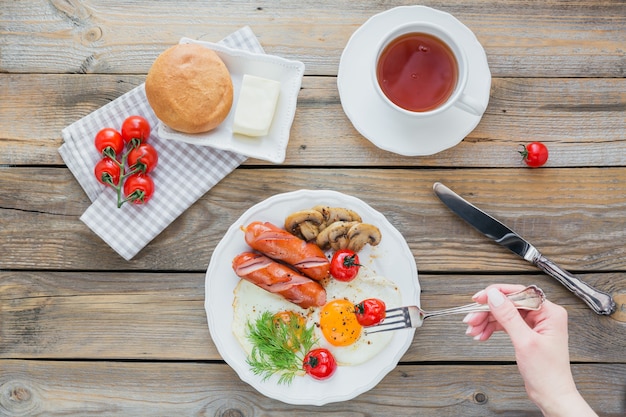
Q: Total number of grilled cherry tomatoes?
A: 3